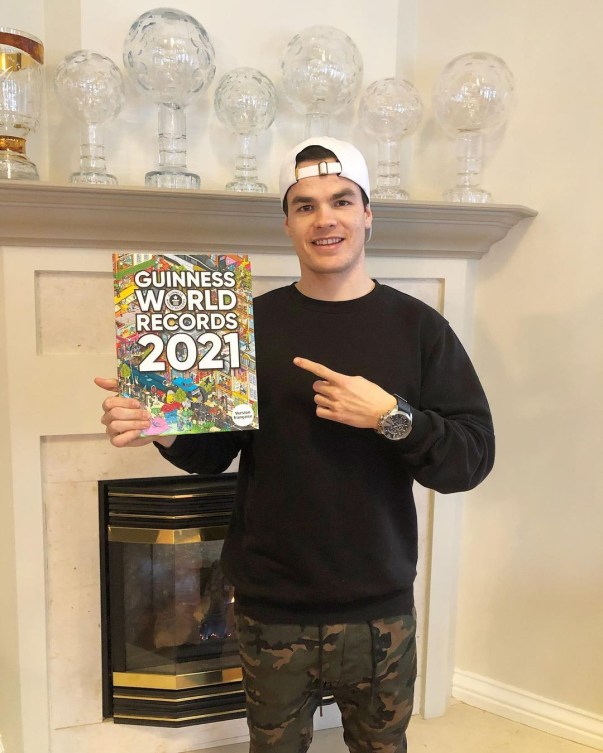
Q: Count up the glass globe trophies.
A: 6